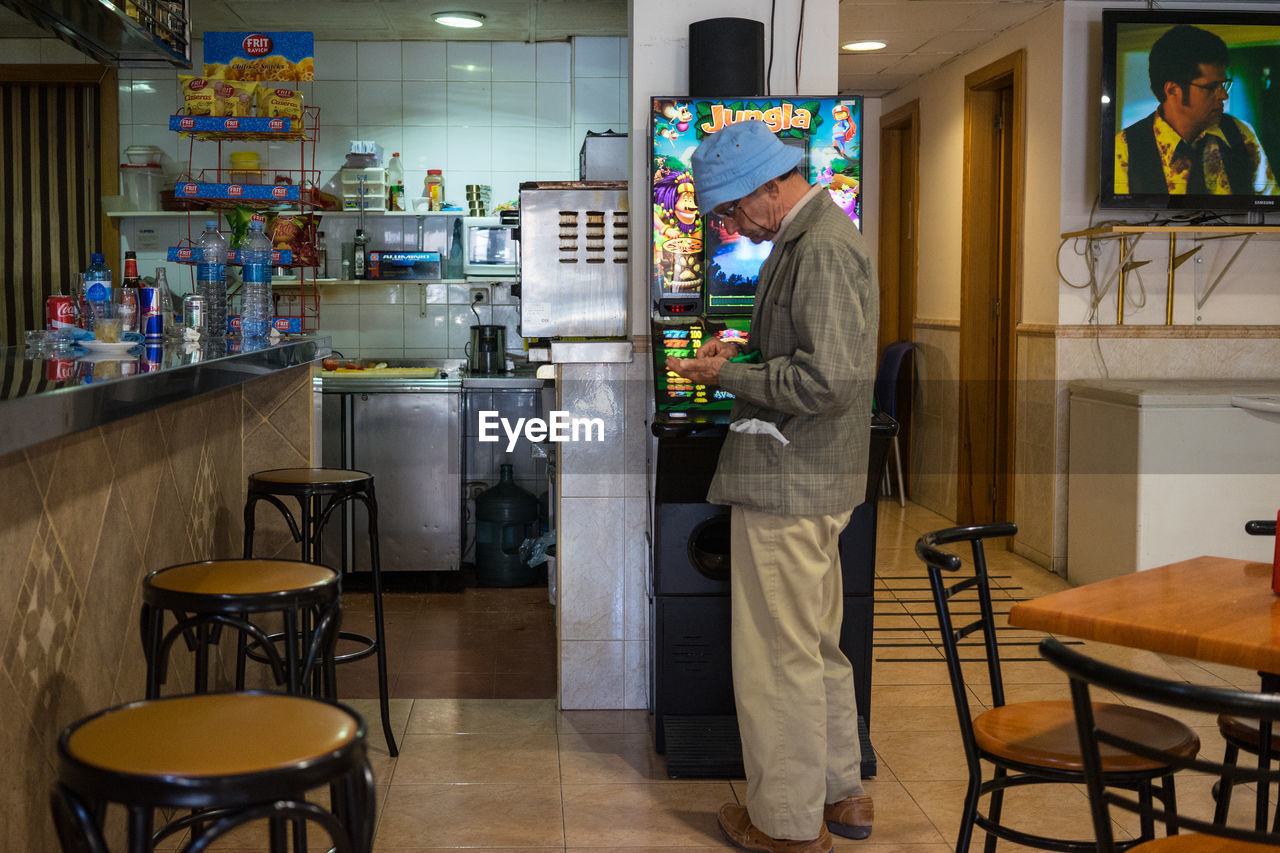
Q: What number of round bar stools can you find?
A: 3